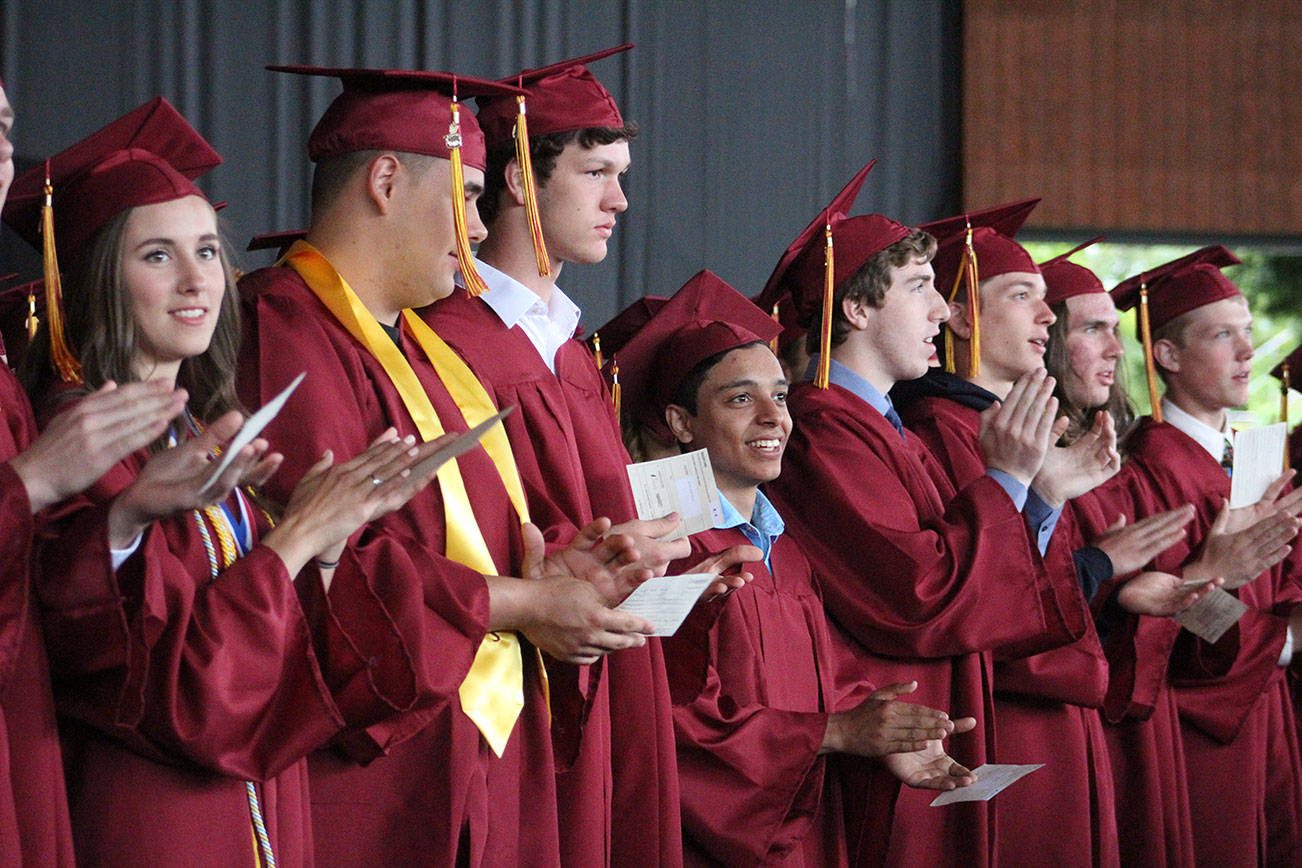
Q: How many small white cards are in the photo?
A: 7